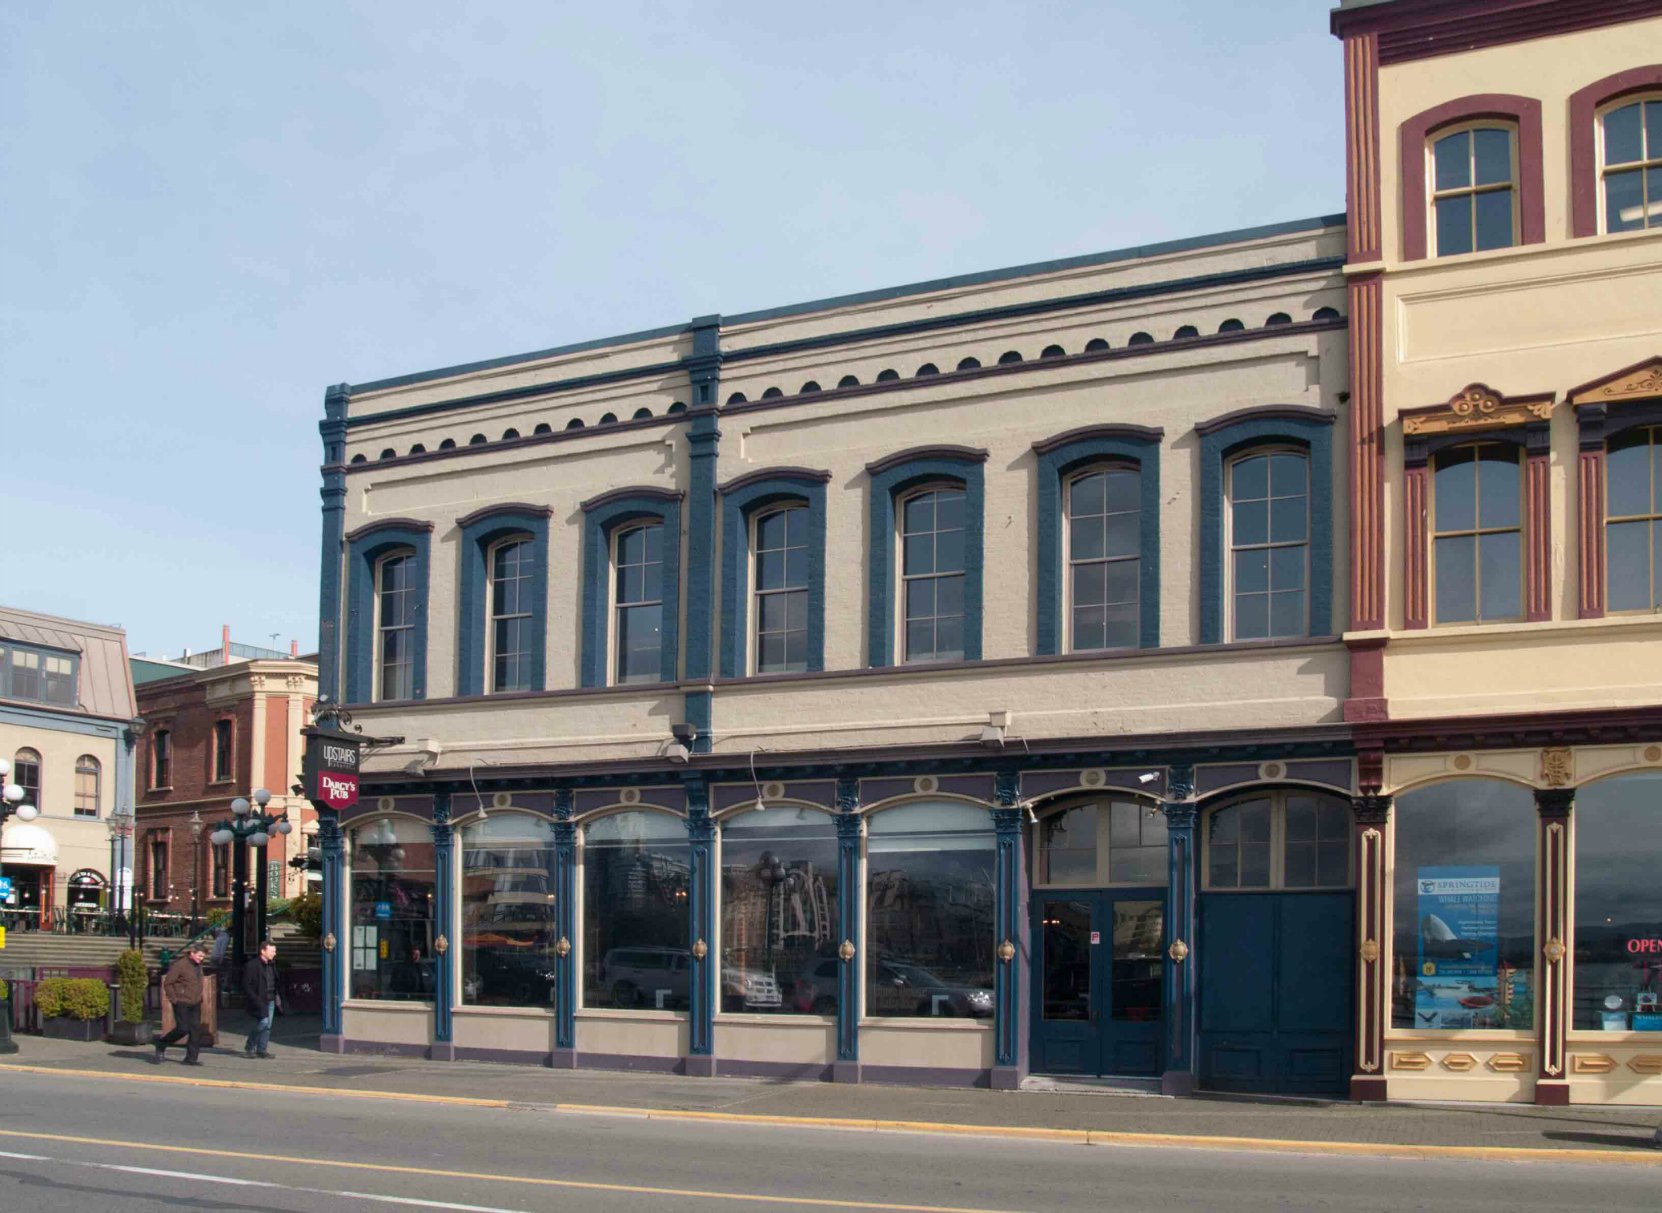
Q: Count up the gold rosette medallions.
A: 9